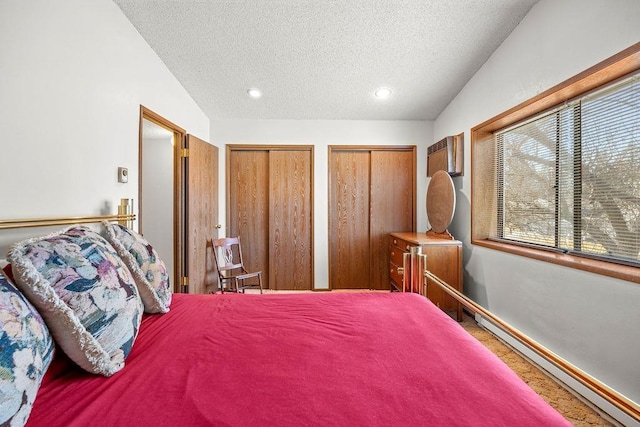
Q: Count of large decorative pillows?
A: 3